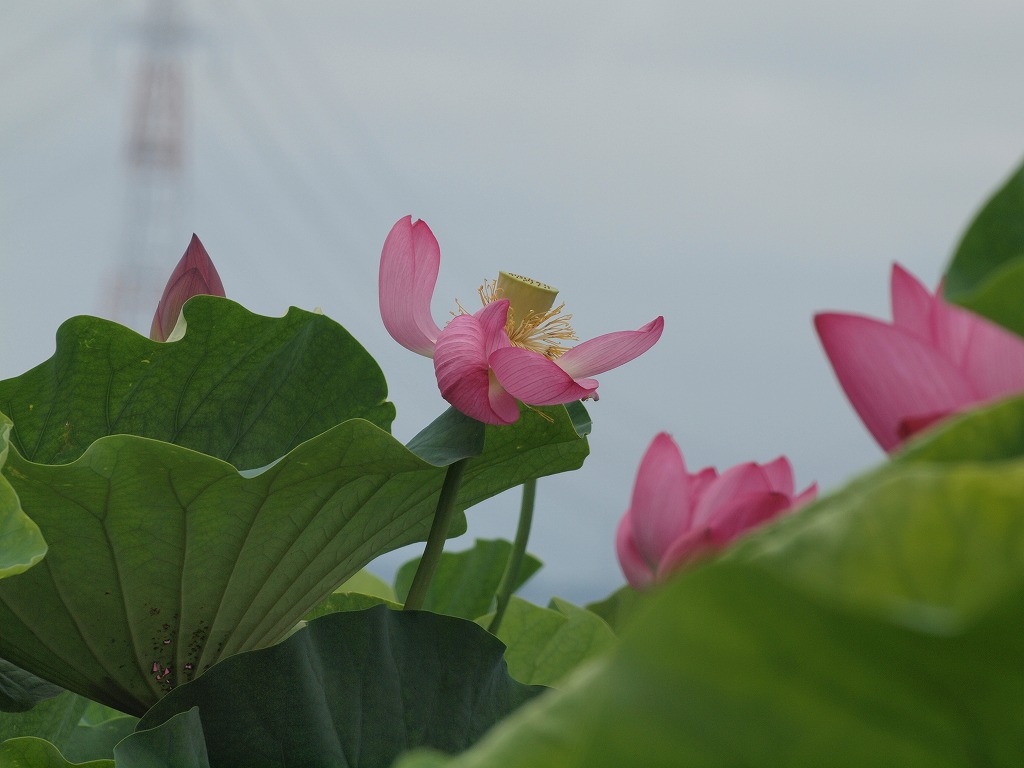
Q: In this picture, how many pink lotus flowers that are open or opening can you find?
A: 3